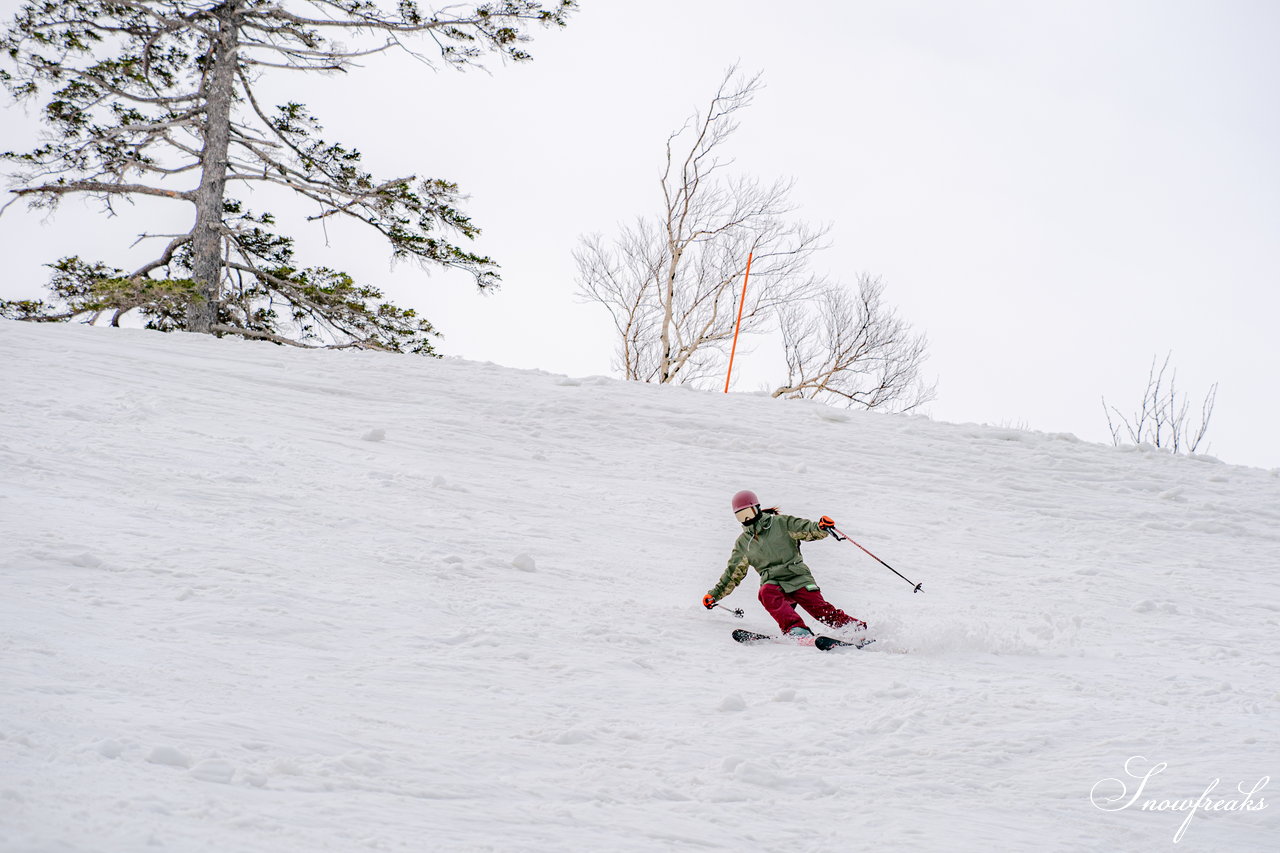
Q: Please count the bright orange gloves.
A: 2